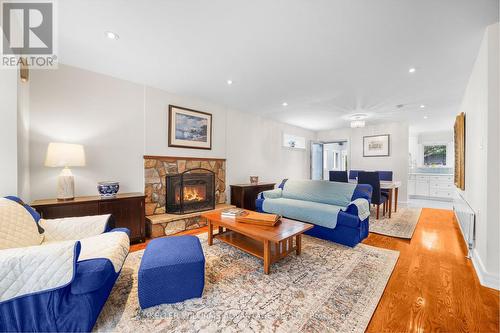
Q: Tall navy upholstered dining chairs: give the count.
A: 4